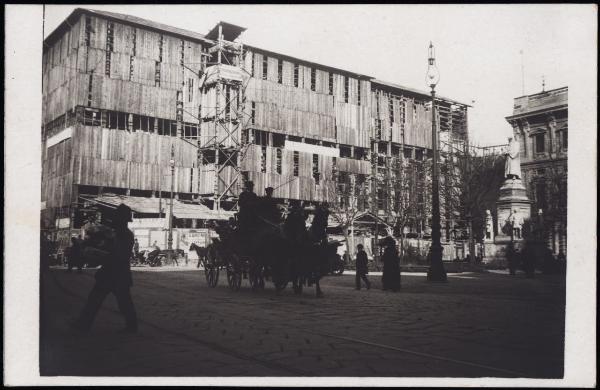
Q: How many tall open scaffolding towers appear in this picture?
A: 1